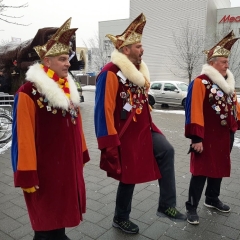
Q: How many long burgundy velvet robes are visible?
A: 3